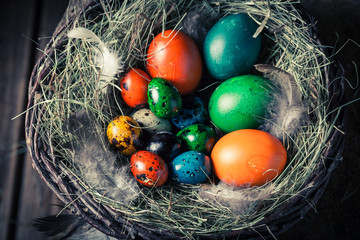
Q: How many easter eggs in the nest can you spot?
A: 13